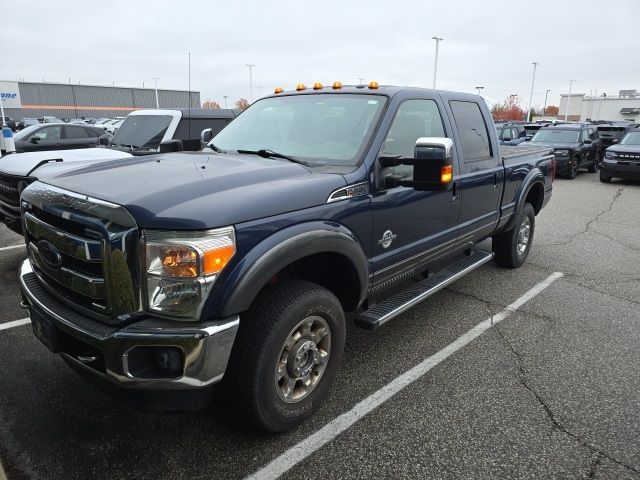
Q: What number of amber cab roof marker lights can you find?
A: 5